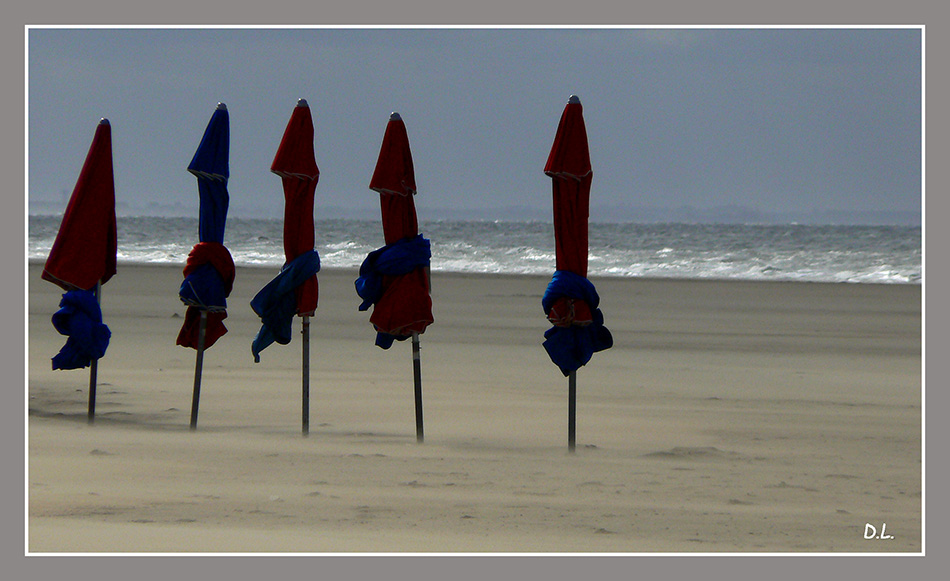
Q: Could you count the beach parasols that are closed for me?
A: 5